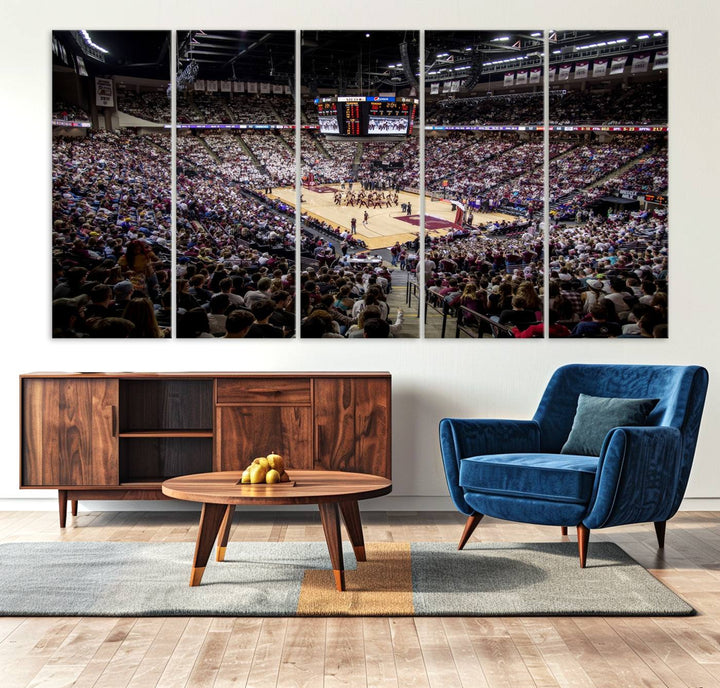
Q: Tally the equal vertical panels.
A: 5